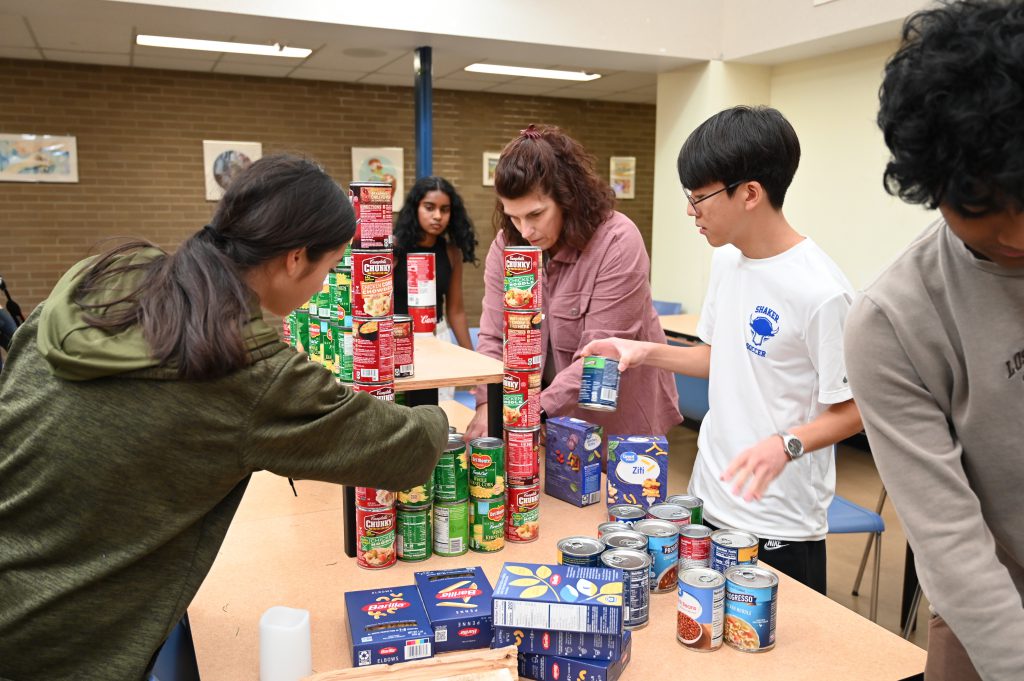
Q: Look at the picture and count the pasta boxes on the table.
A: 7